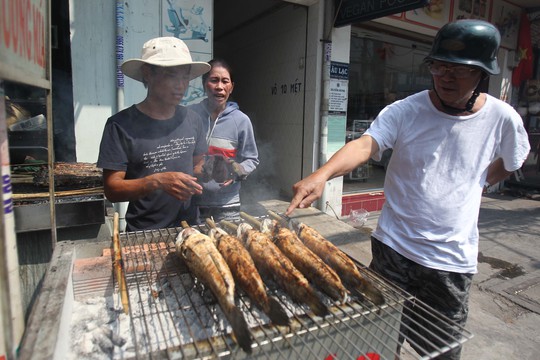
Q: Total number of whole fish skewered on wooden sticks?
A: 5